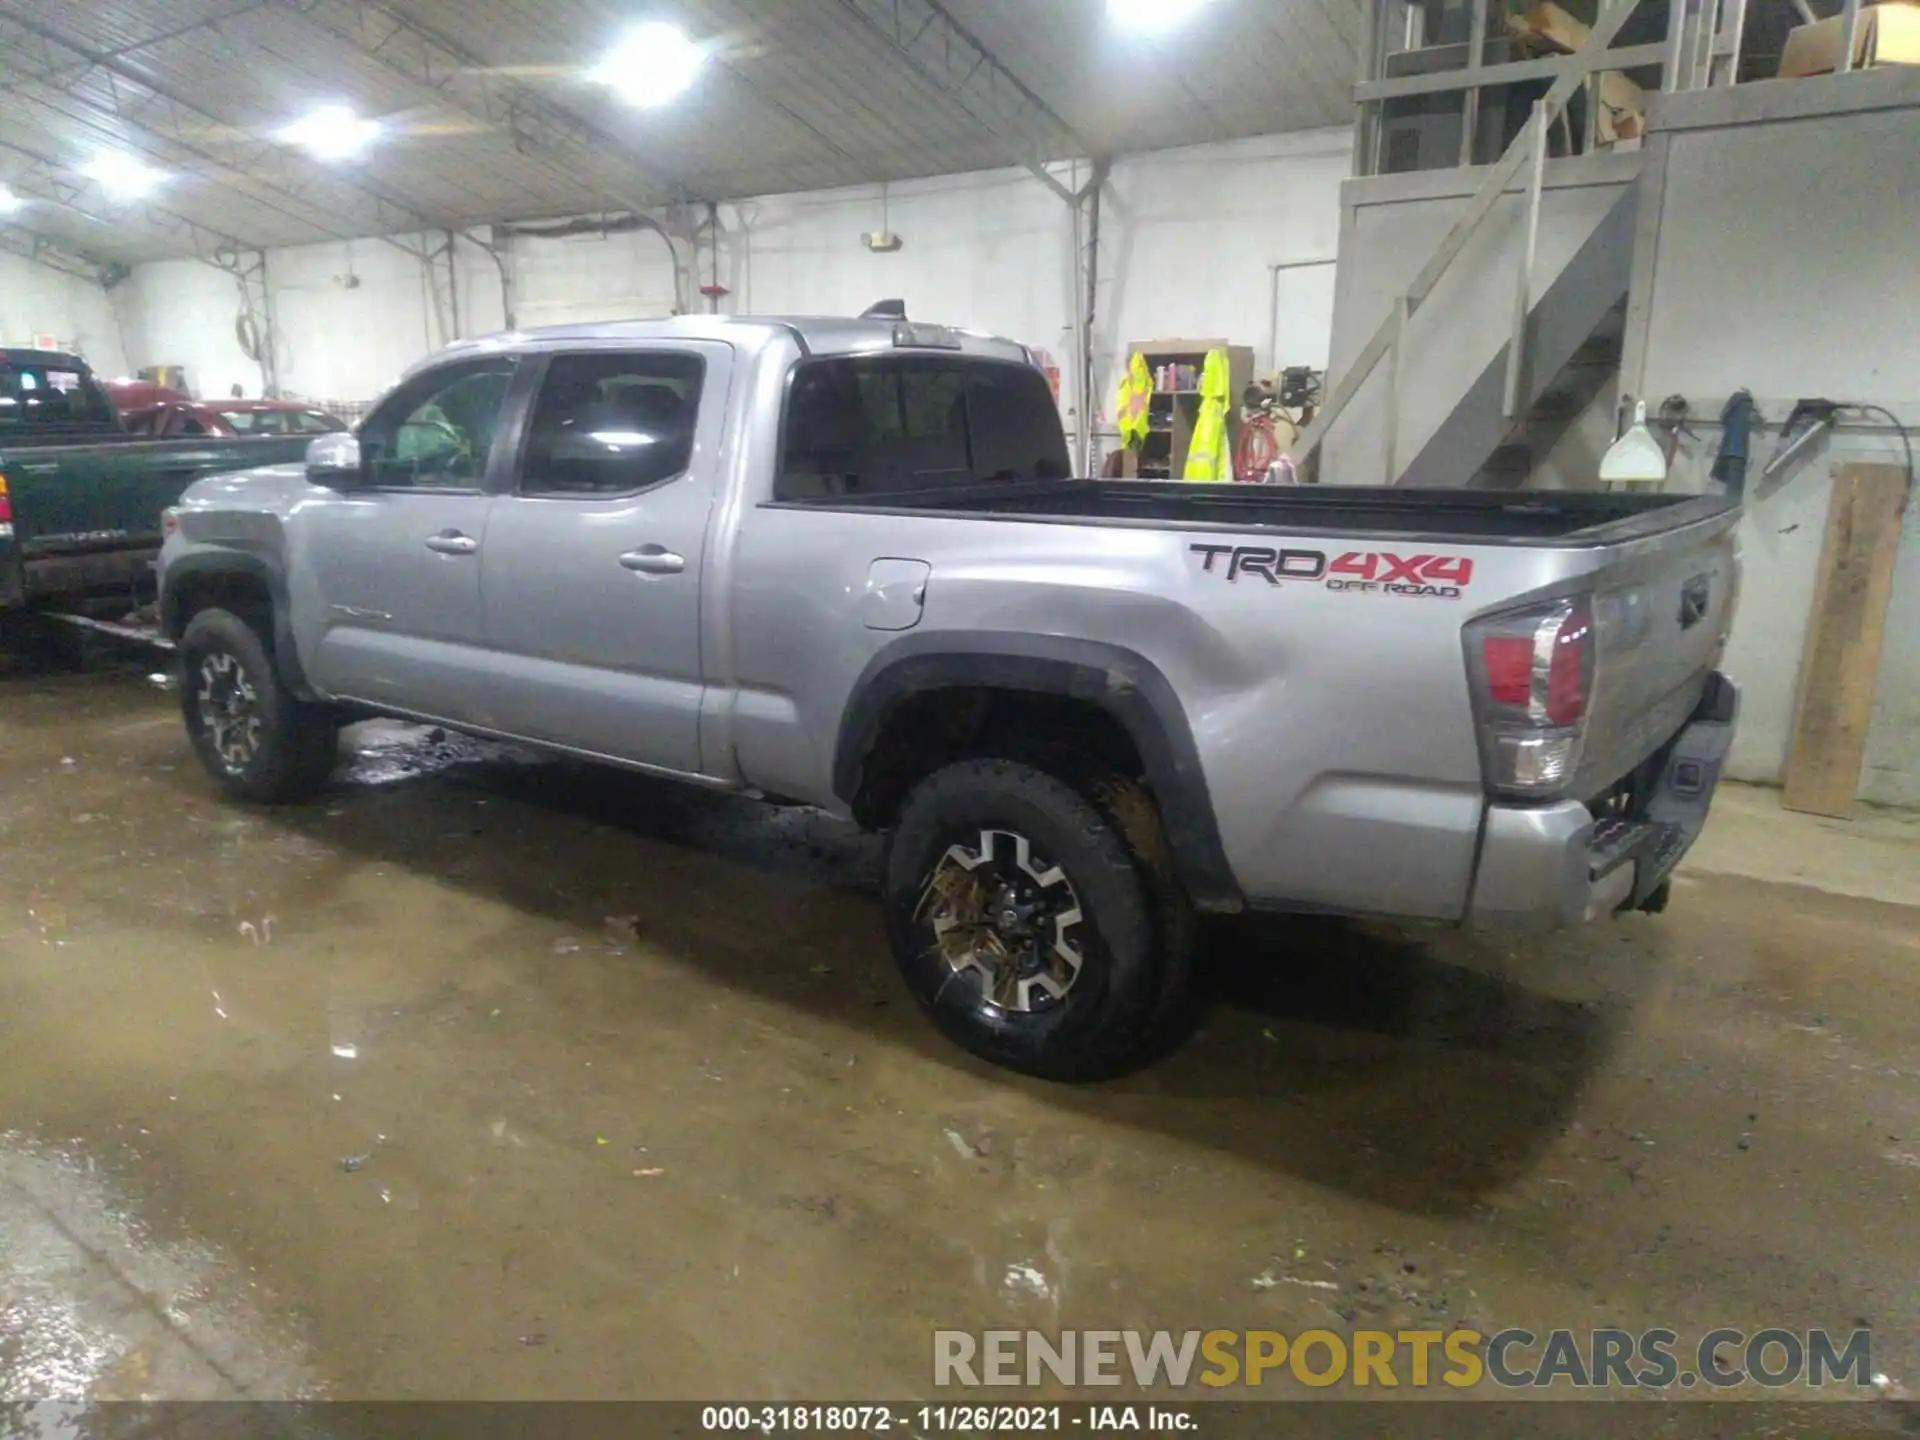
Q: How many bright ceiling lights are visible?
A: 5